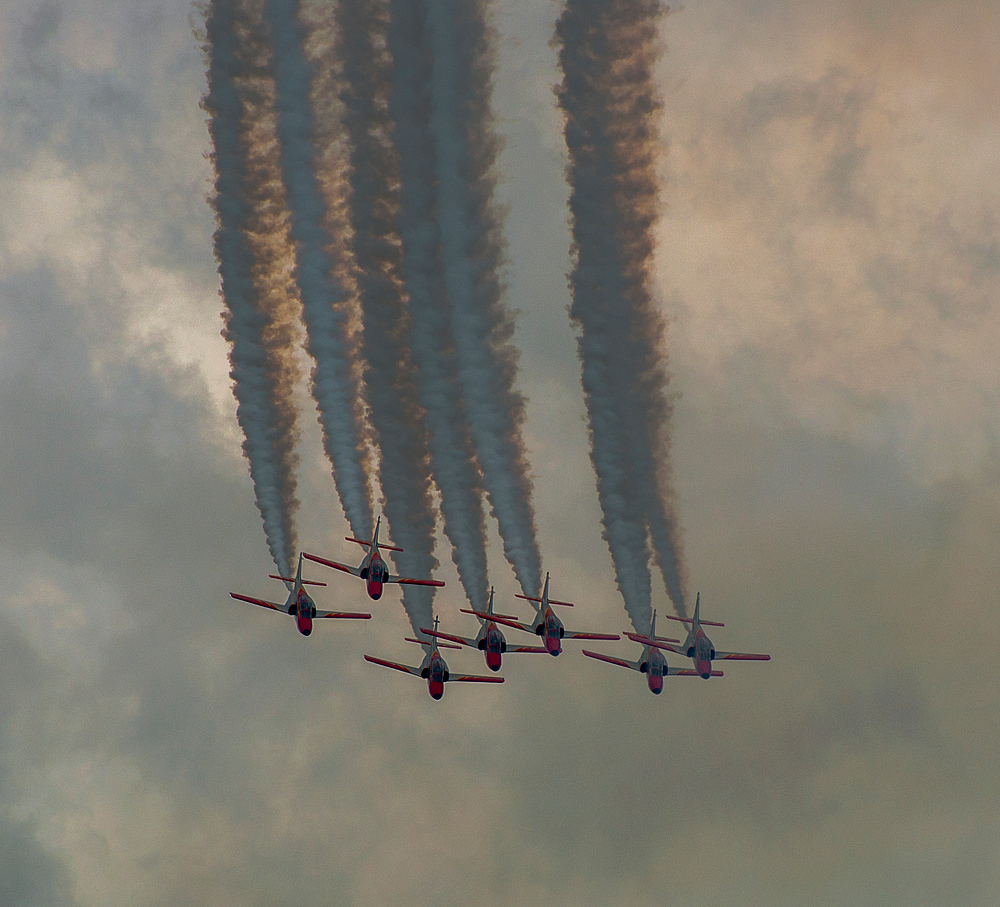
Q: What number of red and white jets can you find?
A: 7